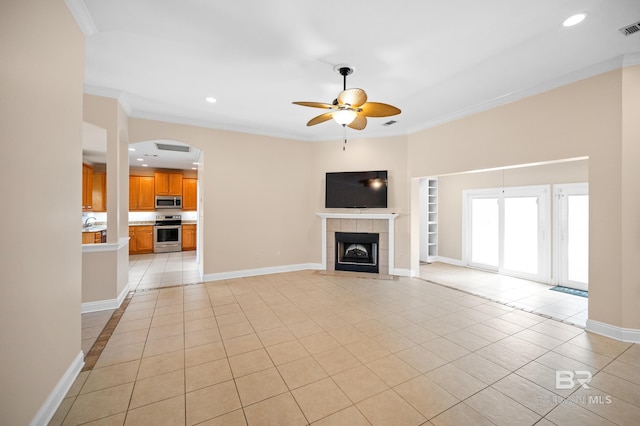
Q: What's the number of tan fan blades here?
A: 5